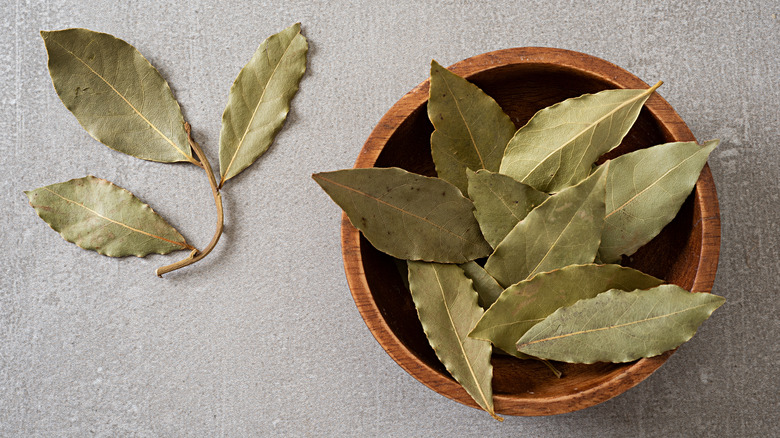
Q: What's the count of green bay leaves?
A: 13